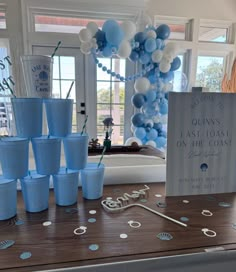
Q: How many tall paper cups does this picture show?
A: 10